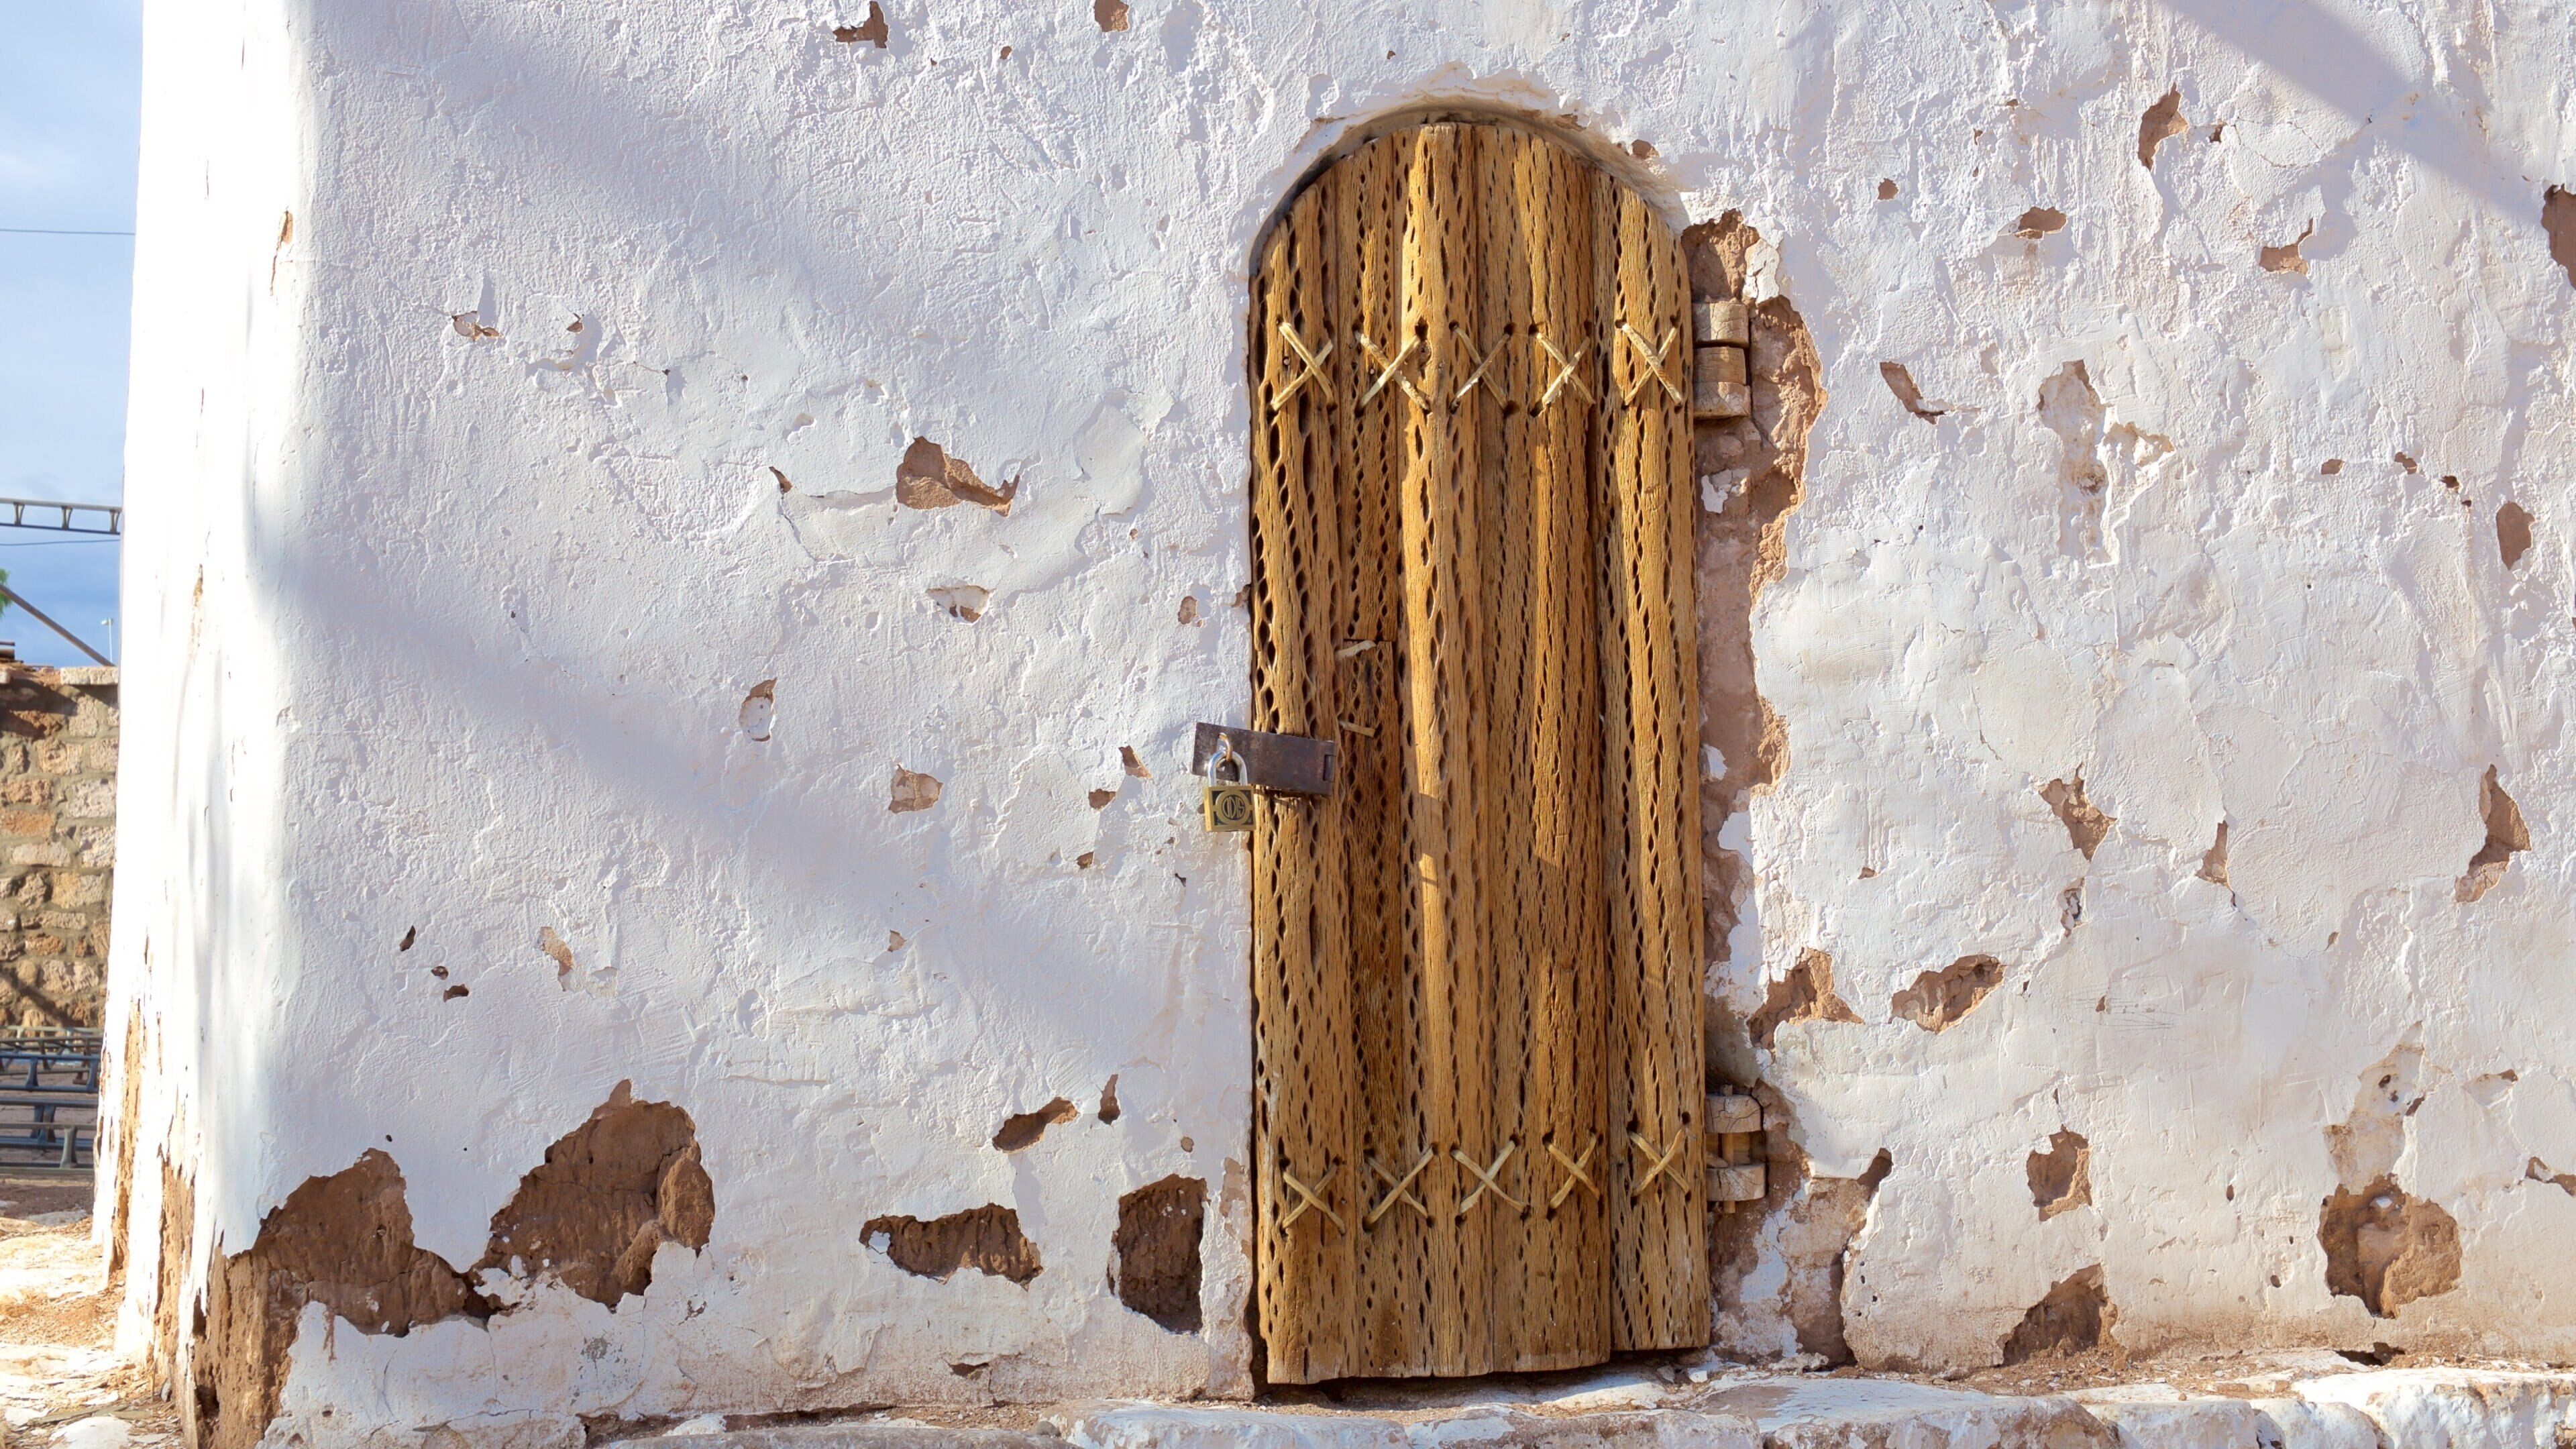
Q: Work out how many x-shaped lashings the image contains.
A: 10